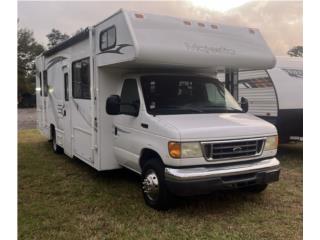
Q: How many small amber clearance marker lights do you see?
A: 5